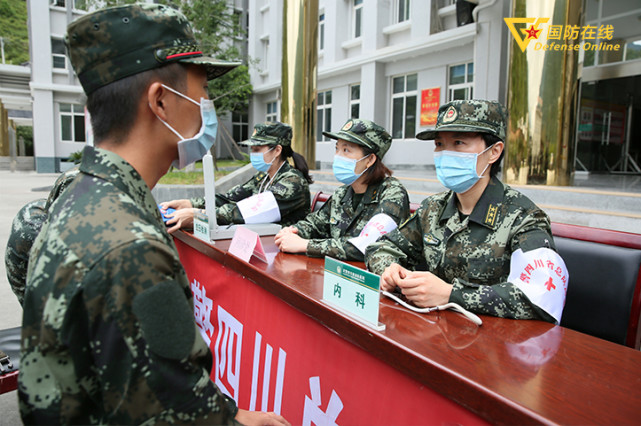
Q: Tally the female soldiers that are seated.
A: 3